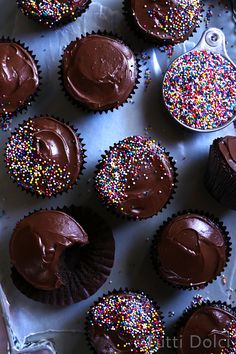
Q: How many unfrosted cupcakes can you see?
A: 0